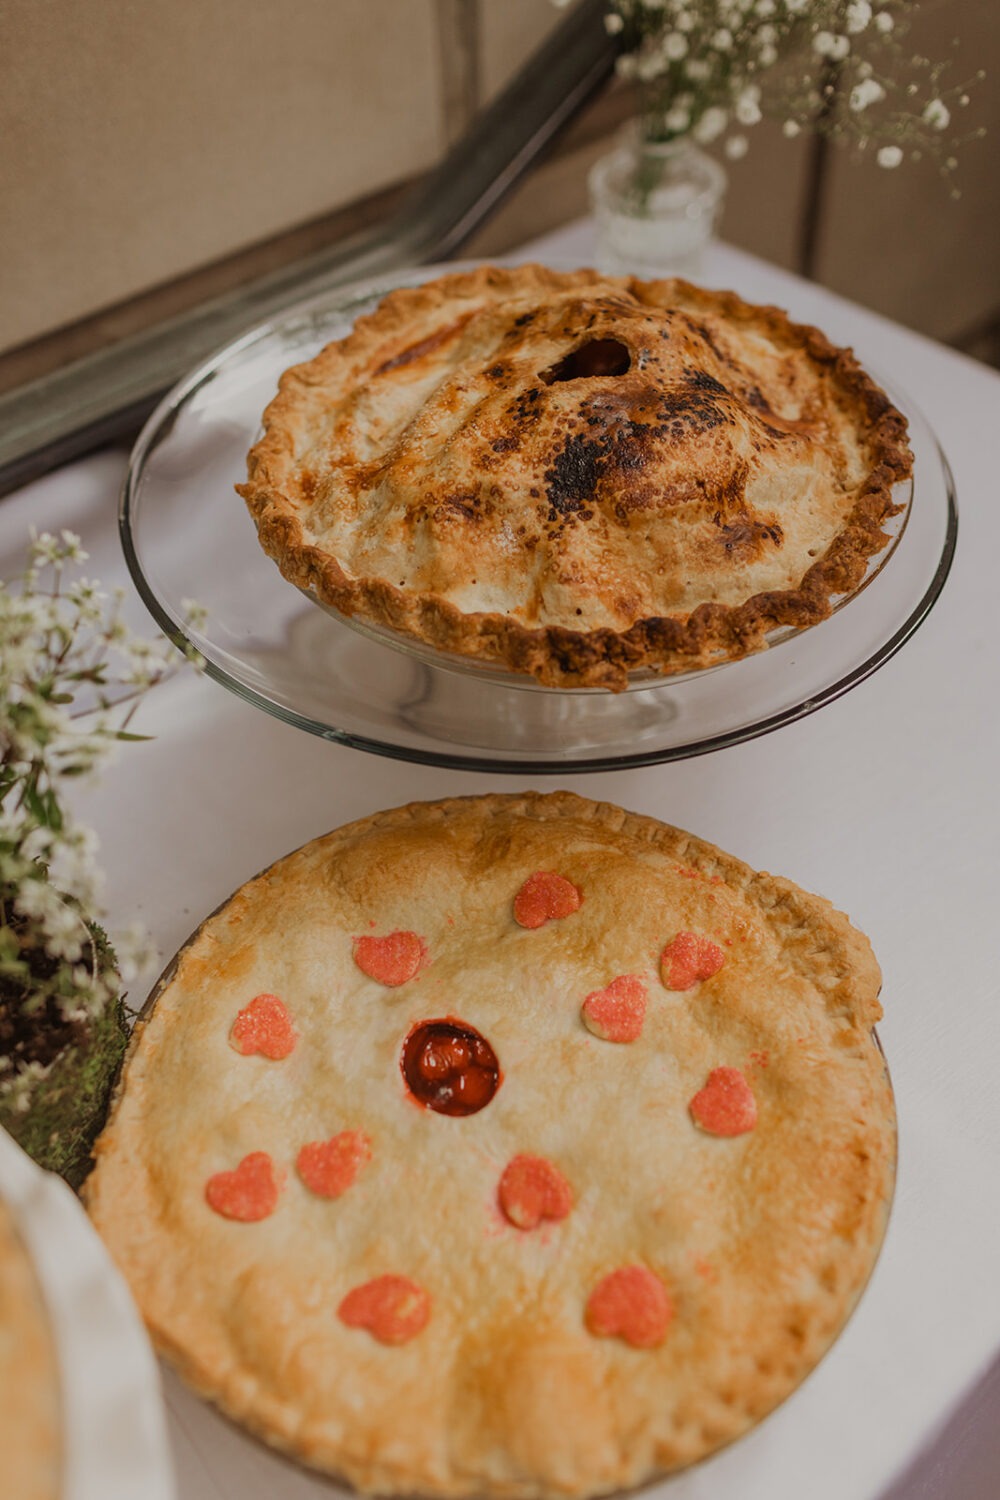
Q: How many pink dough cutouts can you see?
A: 11